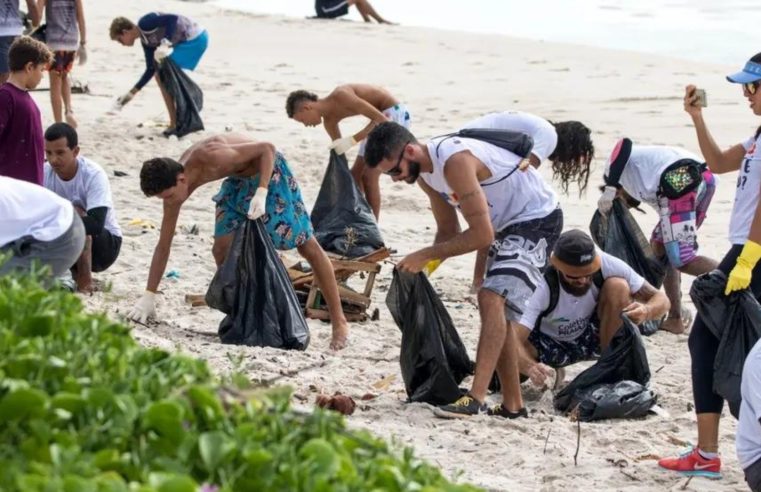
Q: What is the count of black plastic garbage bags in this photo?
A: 7